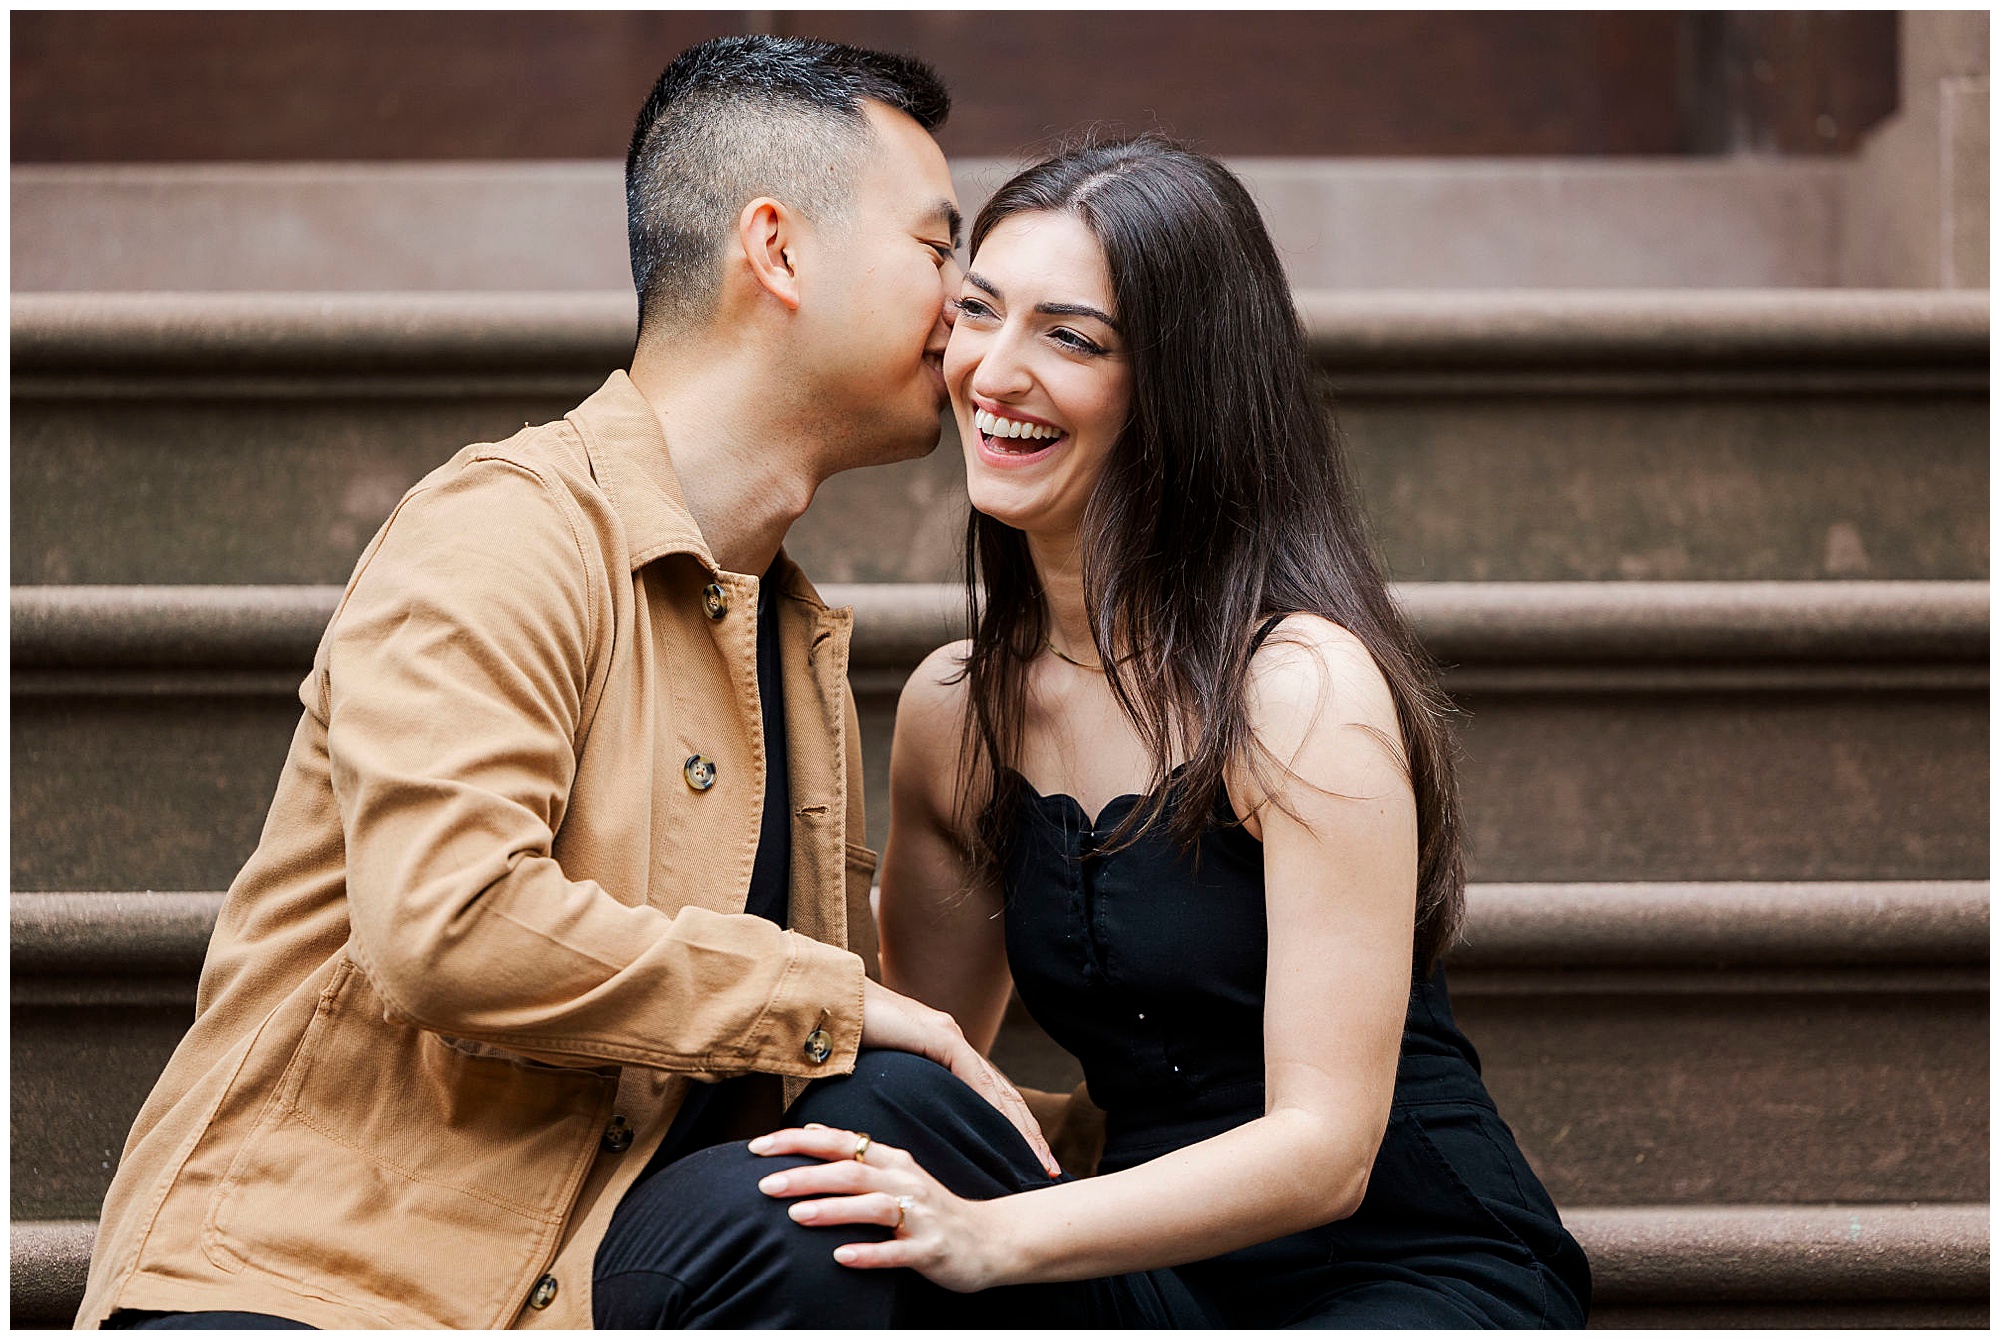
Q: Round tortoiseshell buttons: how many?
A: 5